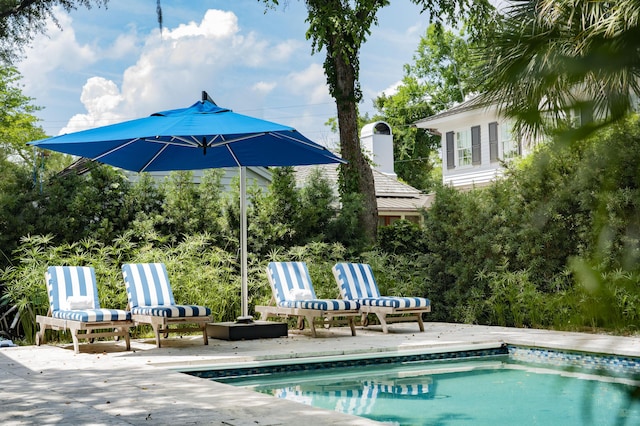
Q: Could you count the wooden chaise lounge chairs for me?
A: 4